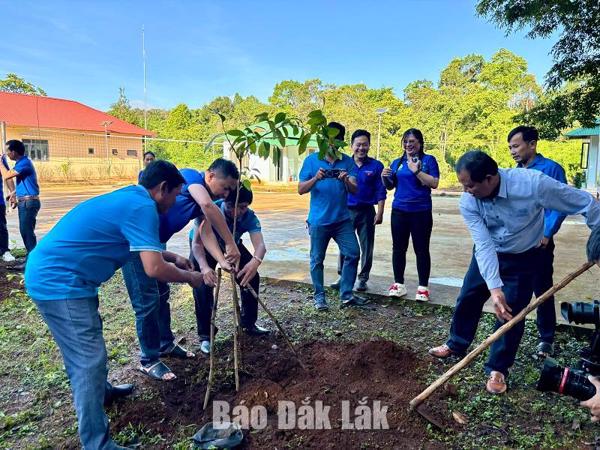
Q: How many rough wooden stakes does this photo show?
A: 3